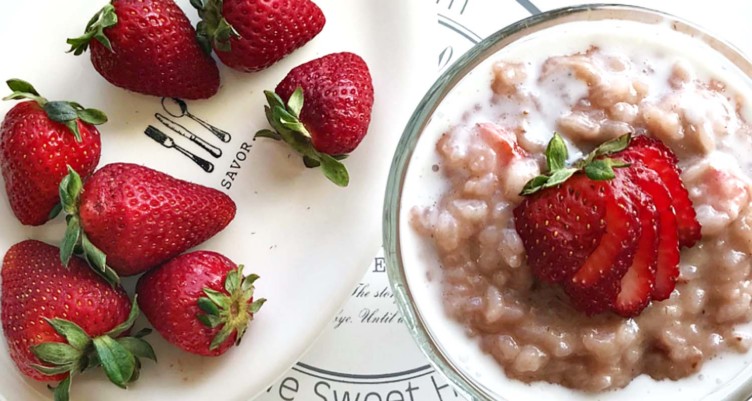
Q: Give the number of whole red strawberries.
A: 7